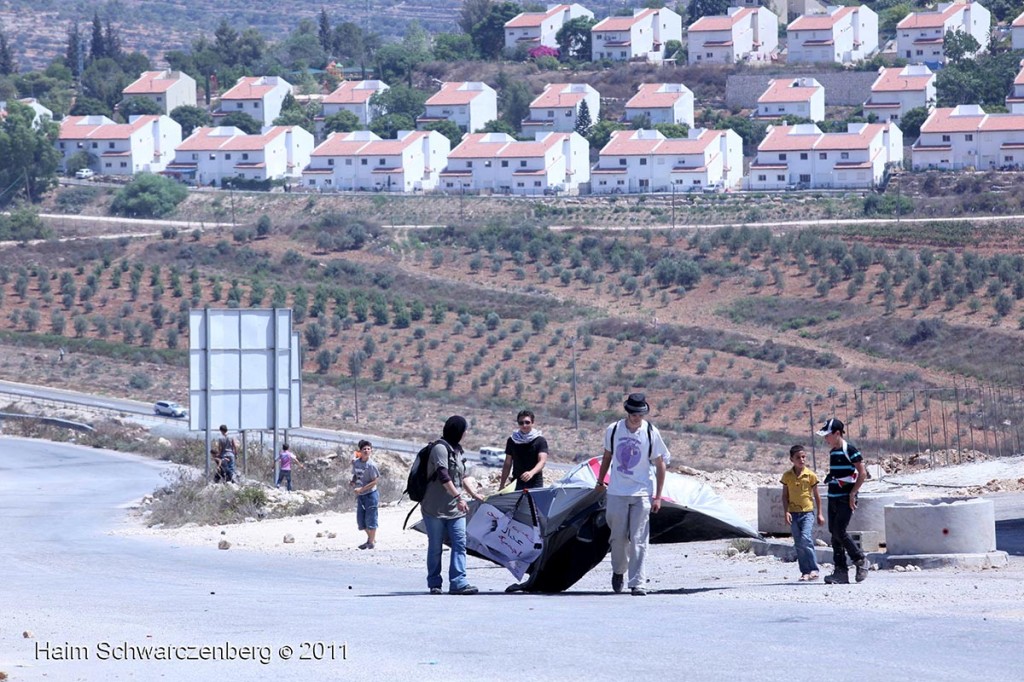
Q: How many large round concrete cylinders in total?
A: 3